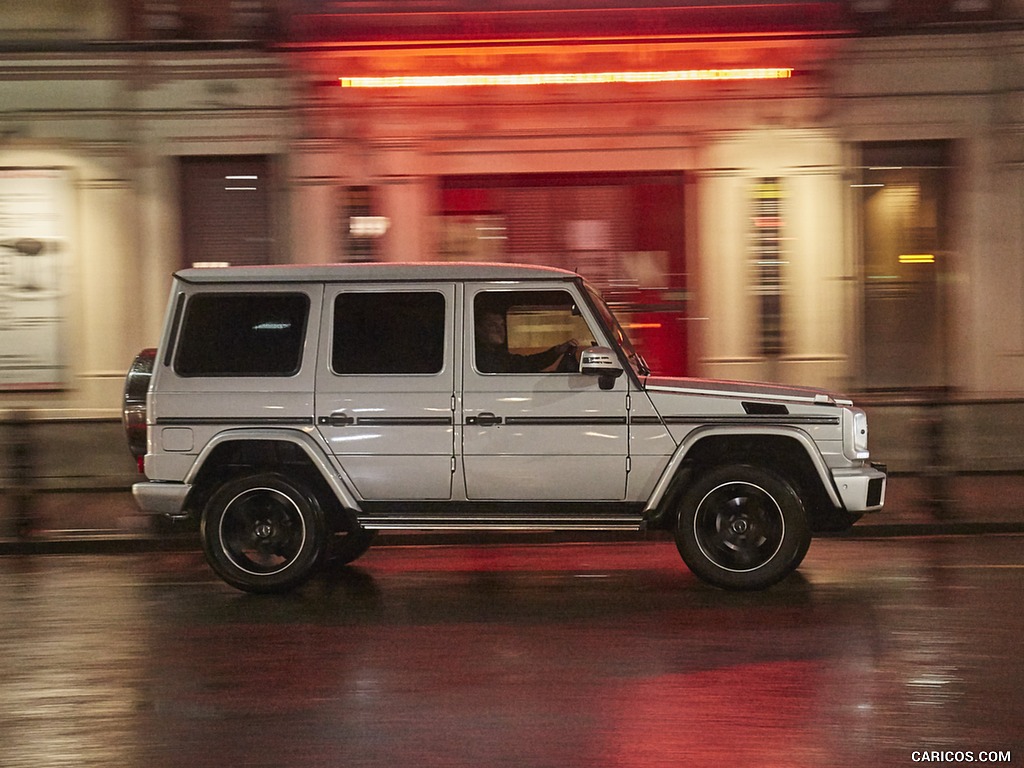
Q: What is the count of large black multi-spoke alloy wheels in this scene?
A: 2